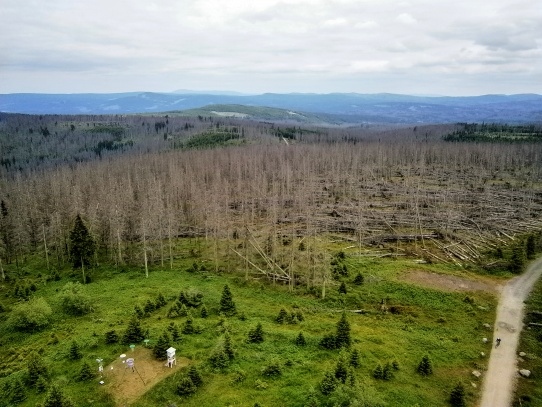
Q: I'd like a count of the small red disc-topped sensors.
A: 0